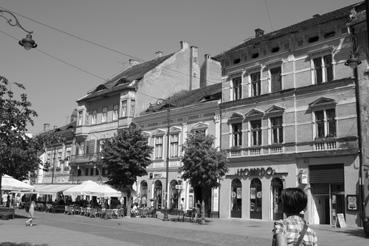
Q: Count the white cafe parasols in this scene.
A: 2